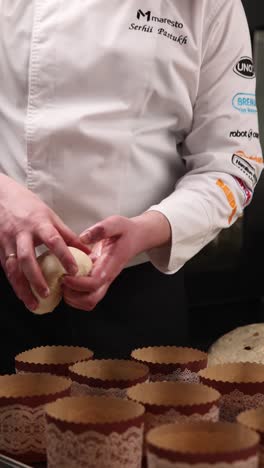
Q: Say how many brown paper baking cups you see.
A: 9